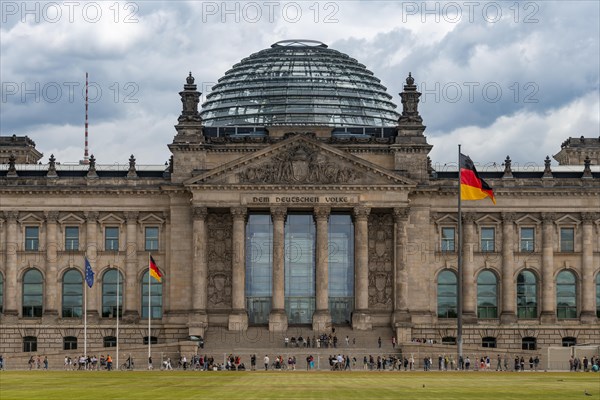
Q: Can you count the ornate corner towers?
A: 2